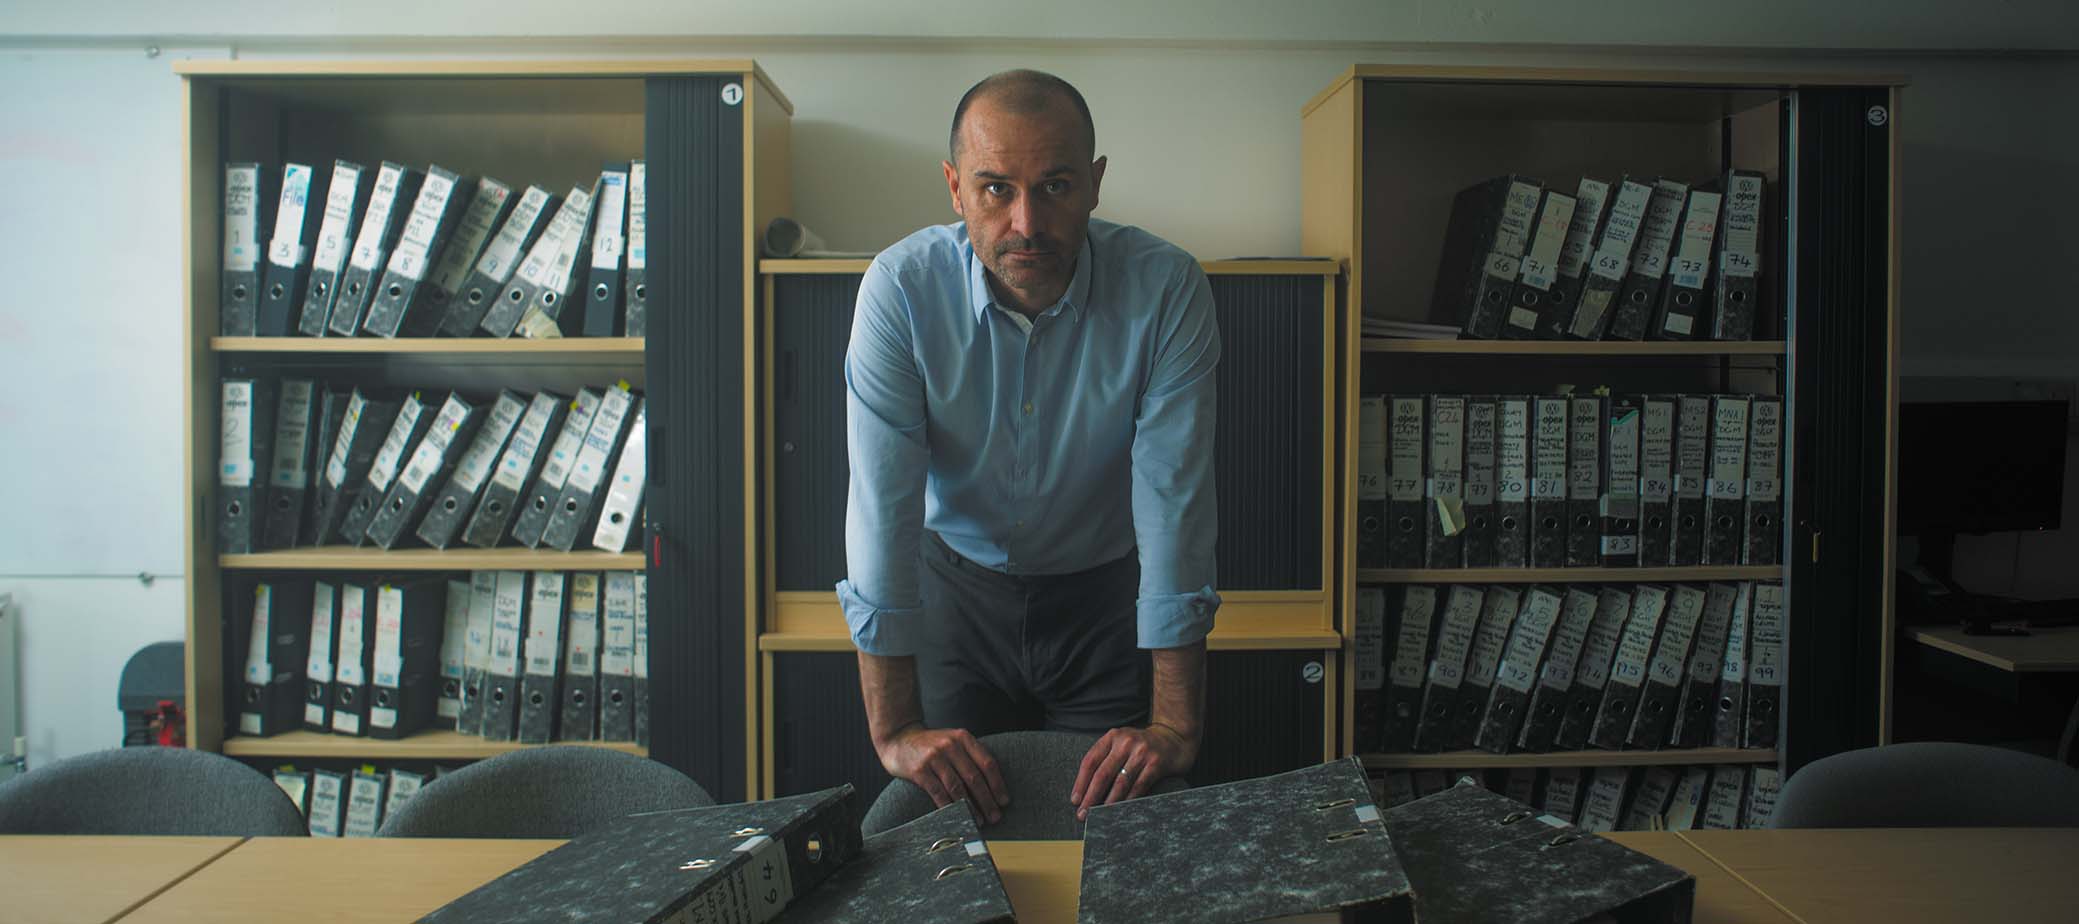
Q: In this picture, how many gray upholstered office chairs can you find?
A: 4